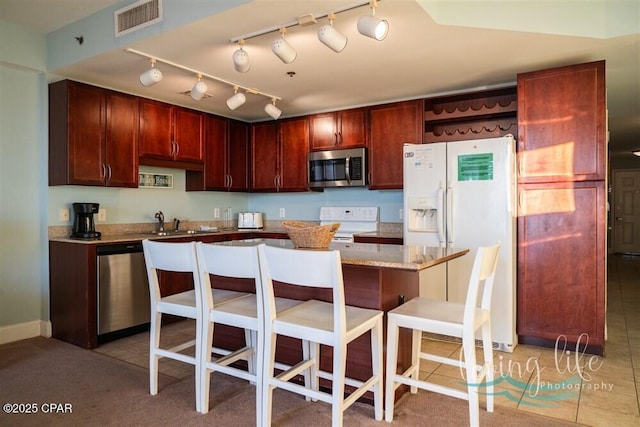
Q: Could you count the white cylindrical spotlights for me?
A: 8